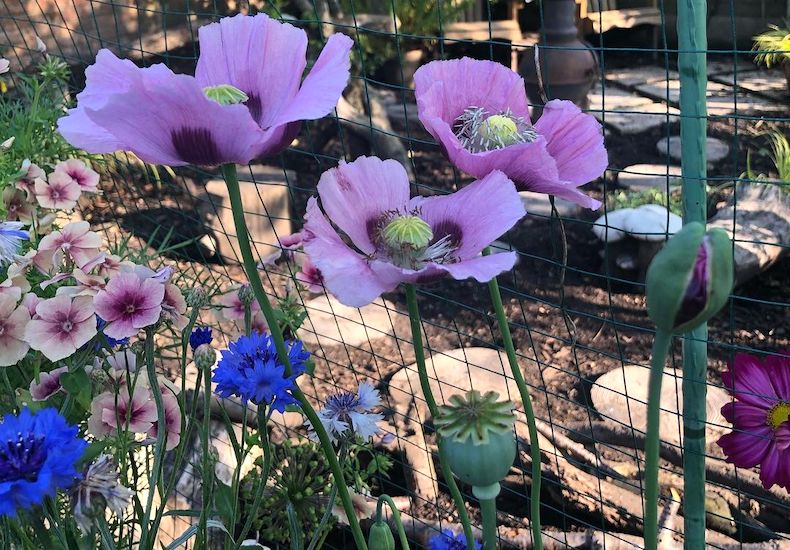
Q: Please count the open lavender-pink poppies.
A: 3